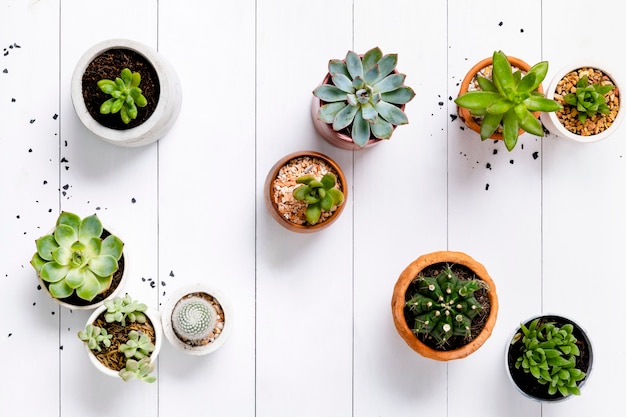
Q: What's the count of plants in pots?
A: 10